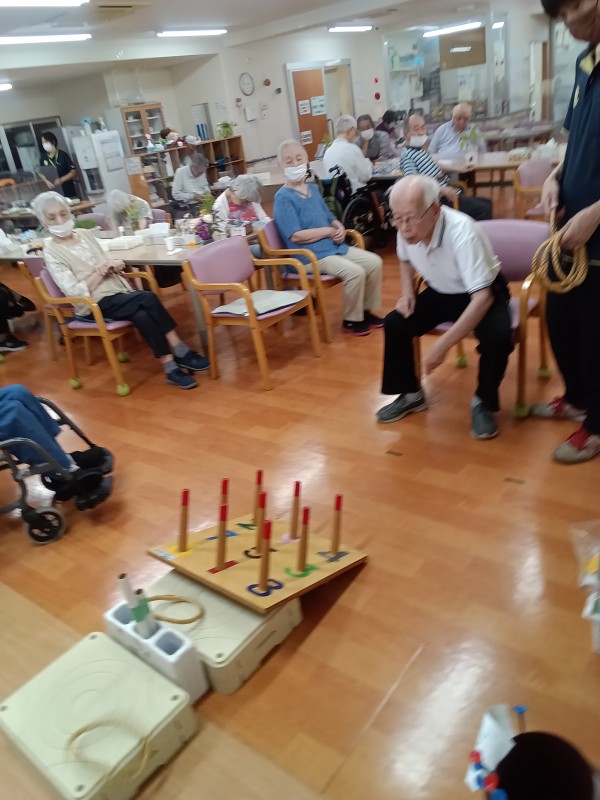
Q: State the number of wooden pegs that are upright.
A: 9